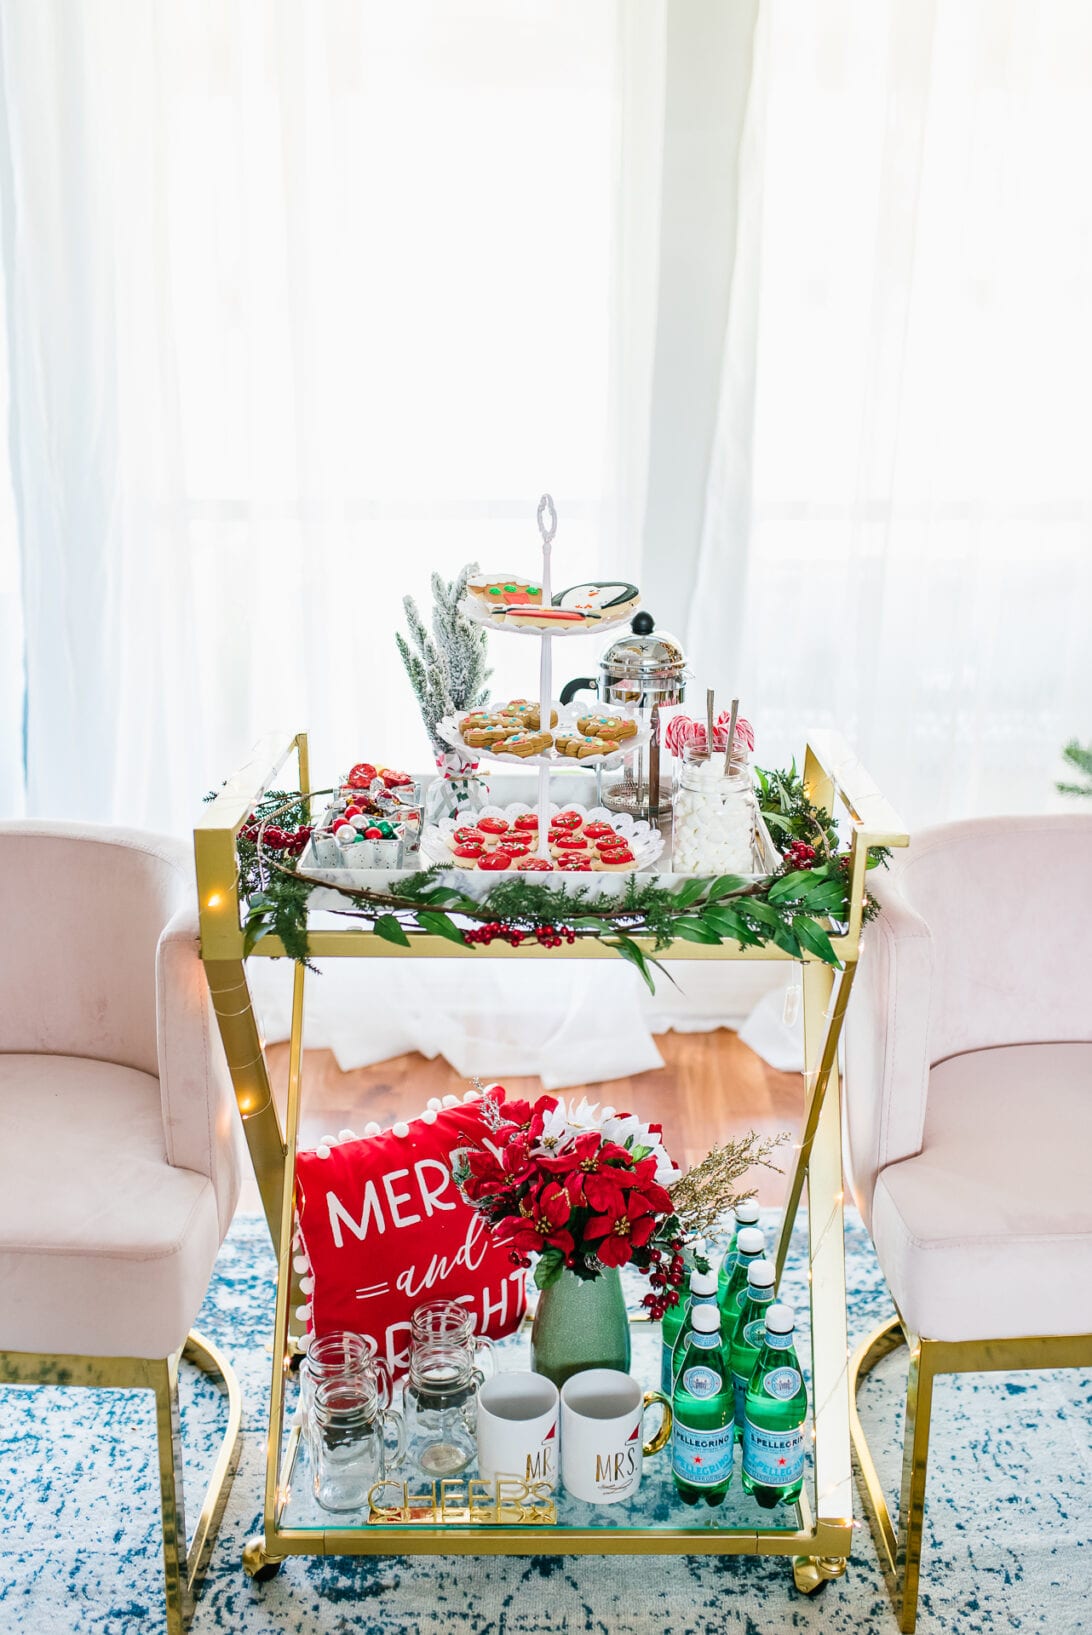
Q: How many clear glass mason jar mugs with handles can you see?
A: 4